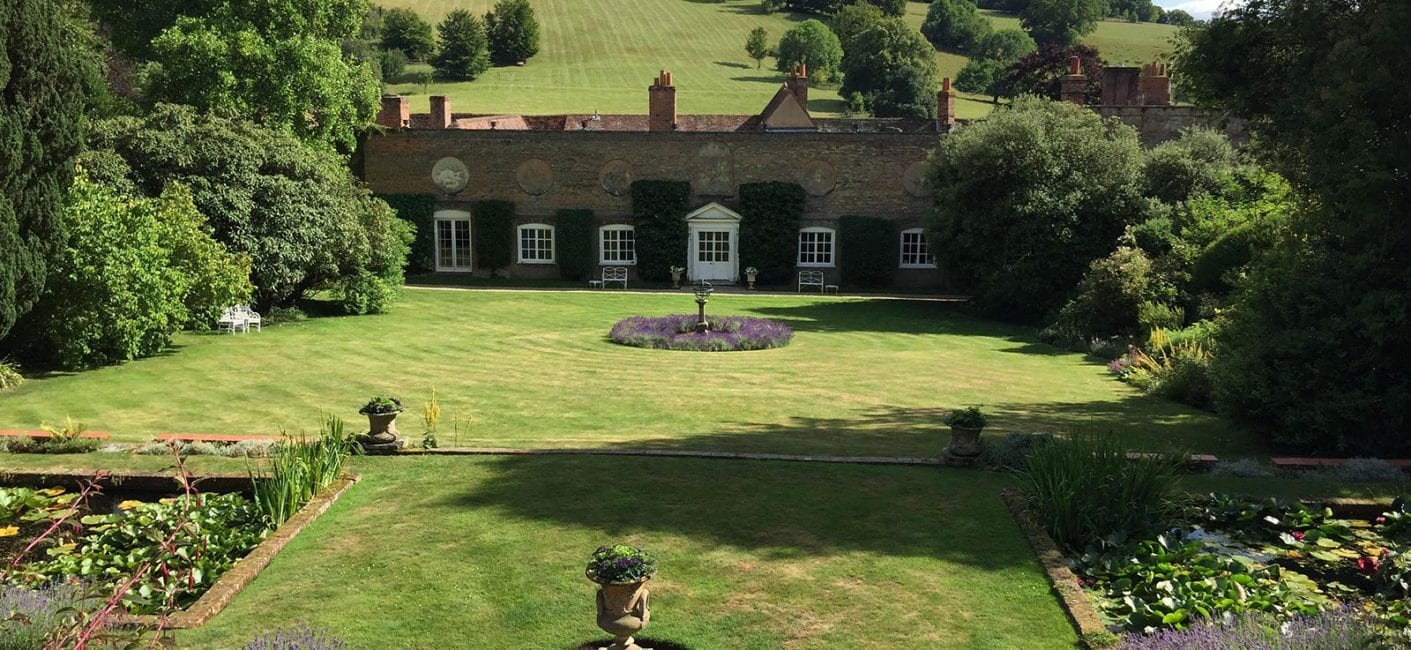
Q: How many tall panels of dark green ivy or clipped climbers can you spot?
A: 6